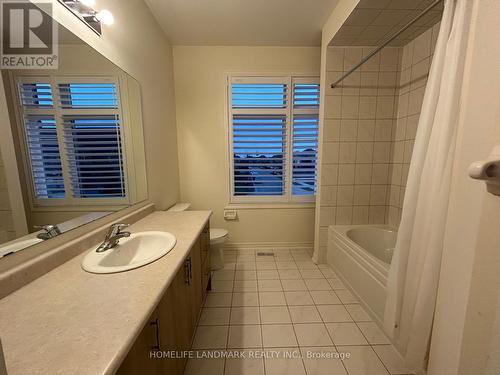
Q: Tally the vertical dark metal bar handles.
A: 3